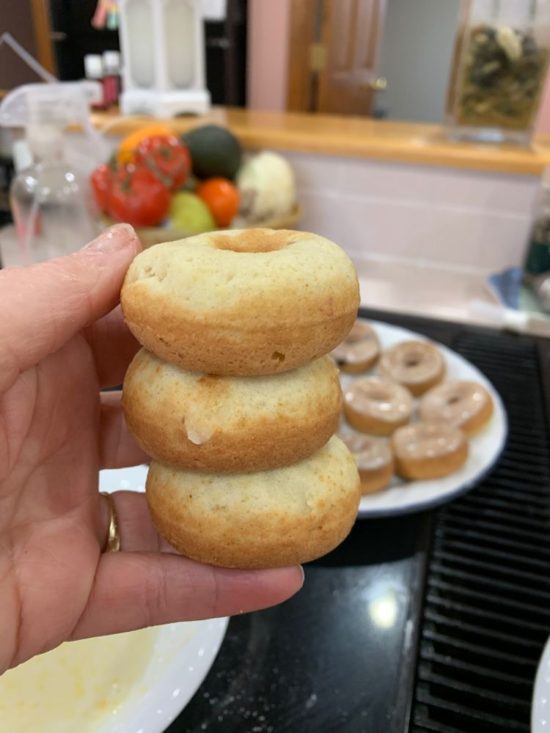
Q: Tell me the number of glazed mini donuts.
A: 6